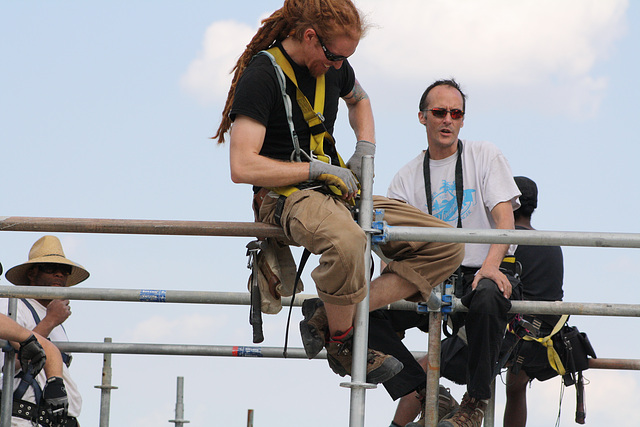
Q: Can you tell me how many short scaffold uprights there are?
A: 3